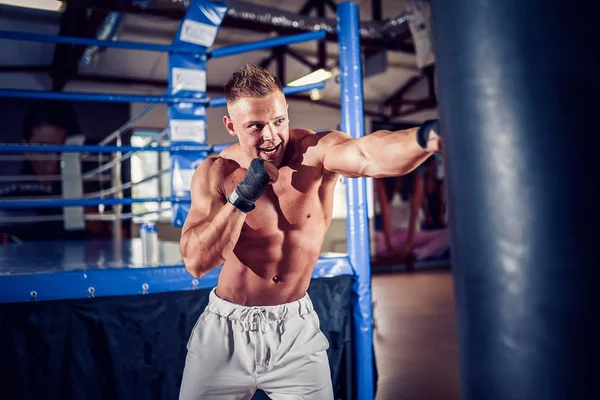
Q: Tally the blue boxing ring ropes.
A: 4